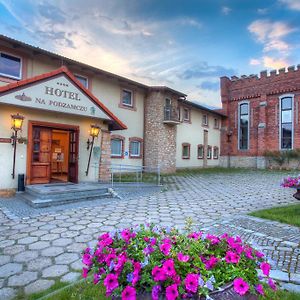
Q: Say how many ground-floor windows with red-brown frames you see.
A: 6